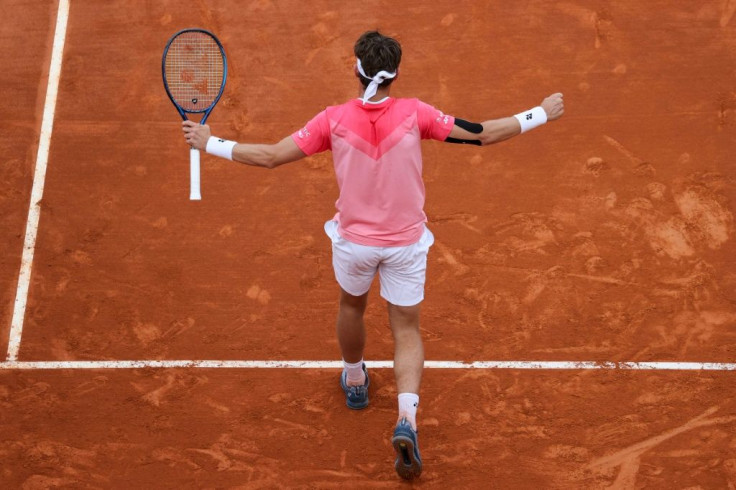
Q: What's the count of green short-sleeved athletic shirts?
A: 0